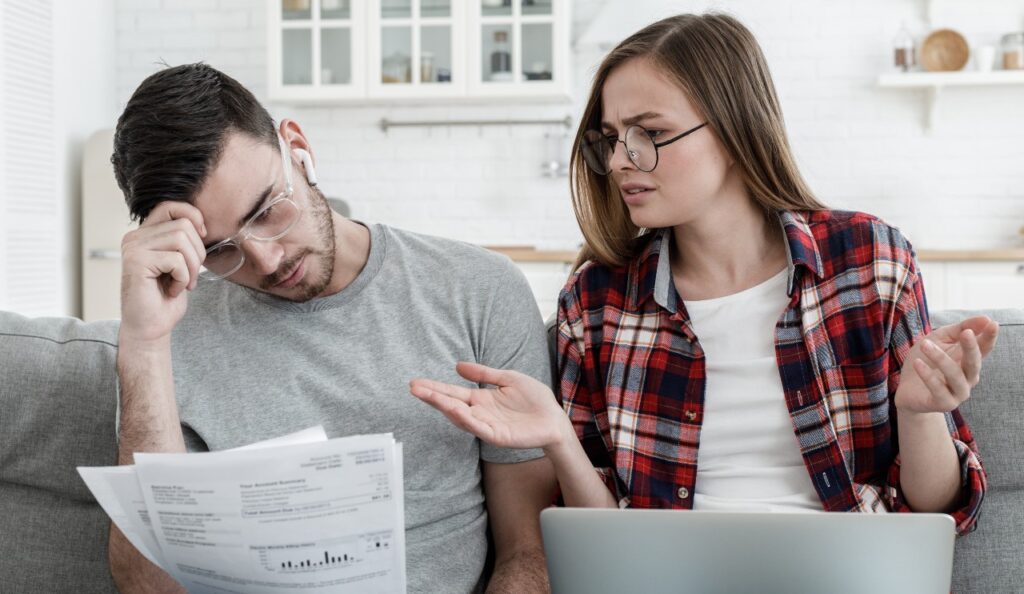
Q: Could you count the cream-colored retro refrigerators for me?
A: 1